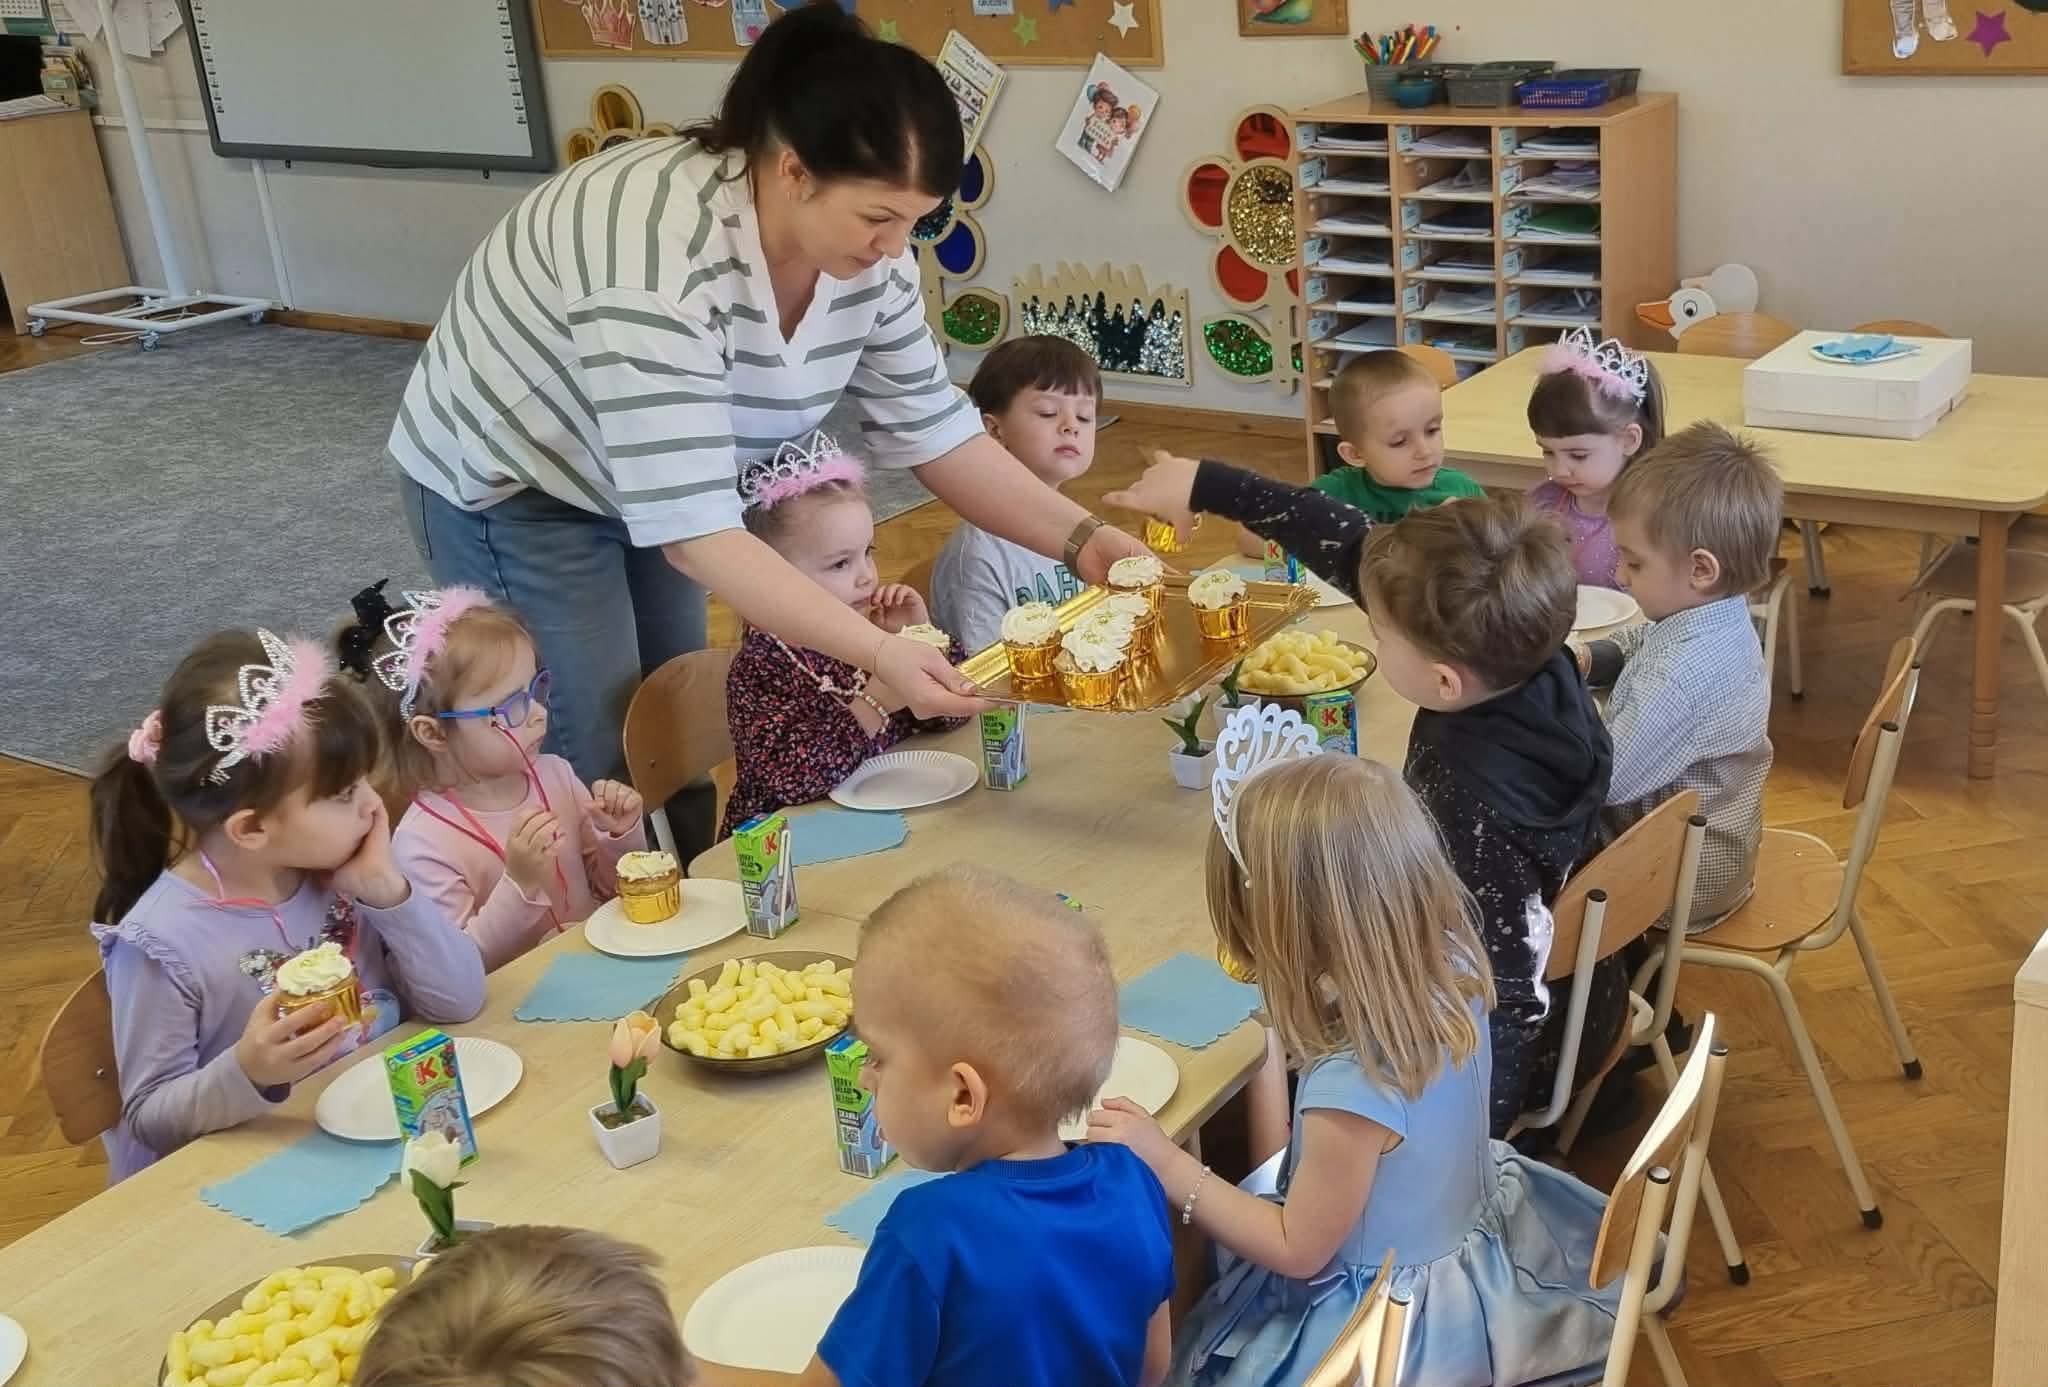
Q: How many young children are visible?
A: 11